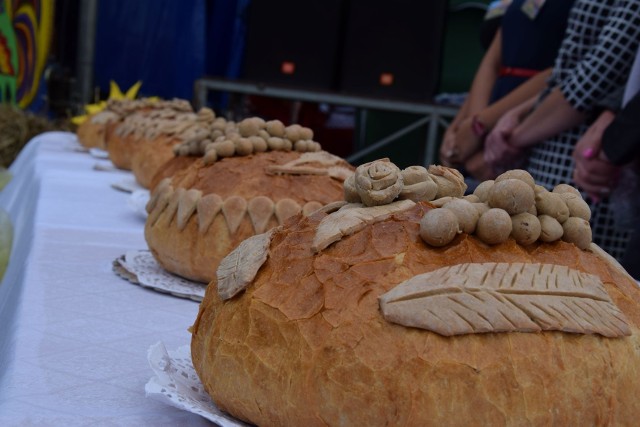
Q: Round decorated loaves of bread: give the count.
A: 5